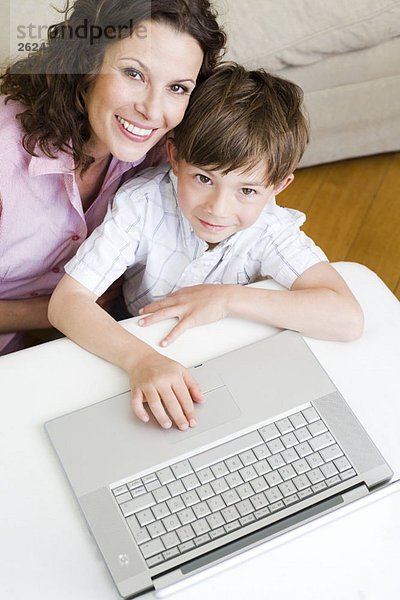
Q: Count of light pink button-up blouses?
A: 1